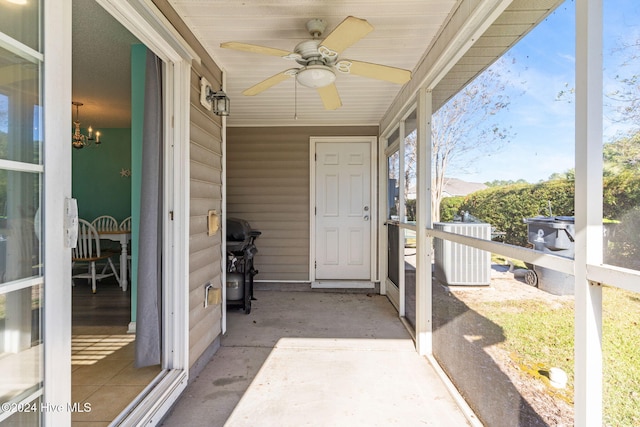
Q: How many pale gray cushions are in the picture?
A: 0